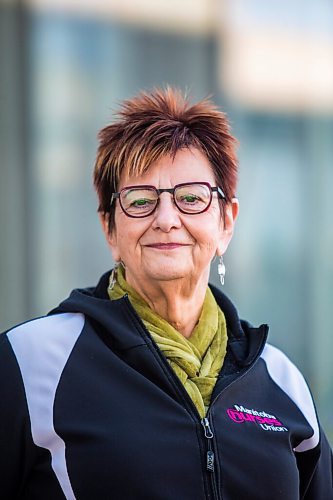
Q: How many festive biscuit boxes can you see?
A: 0